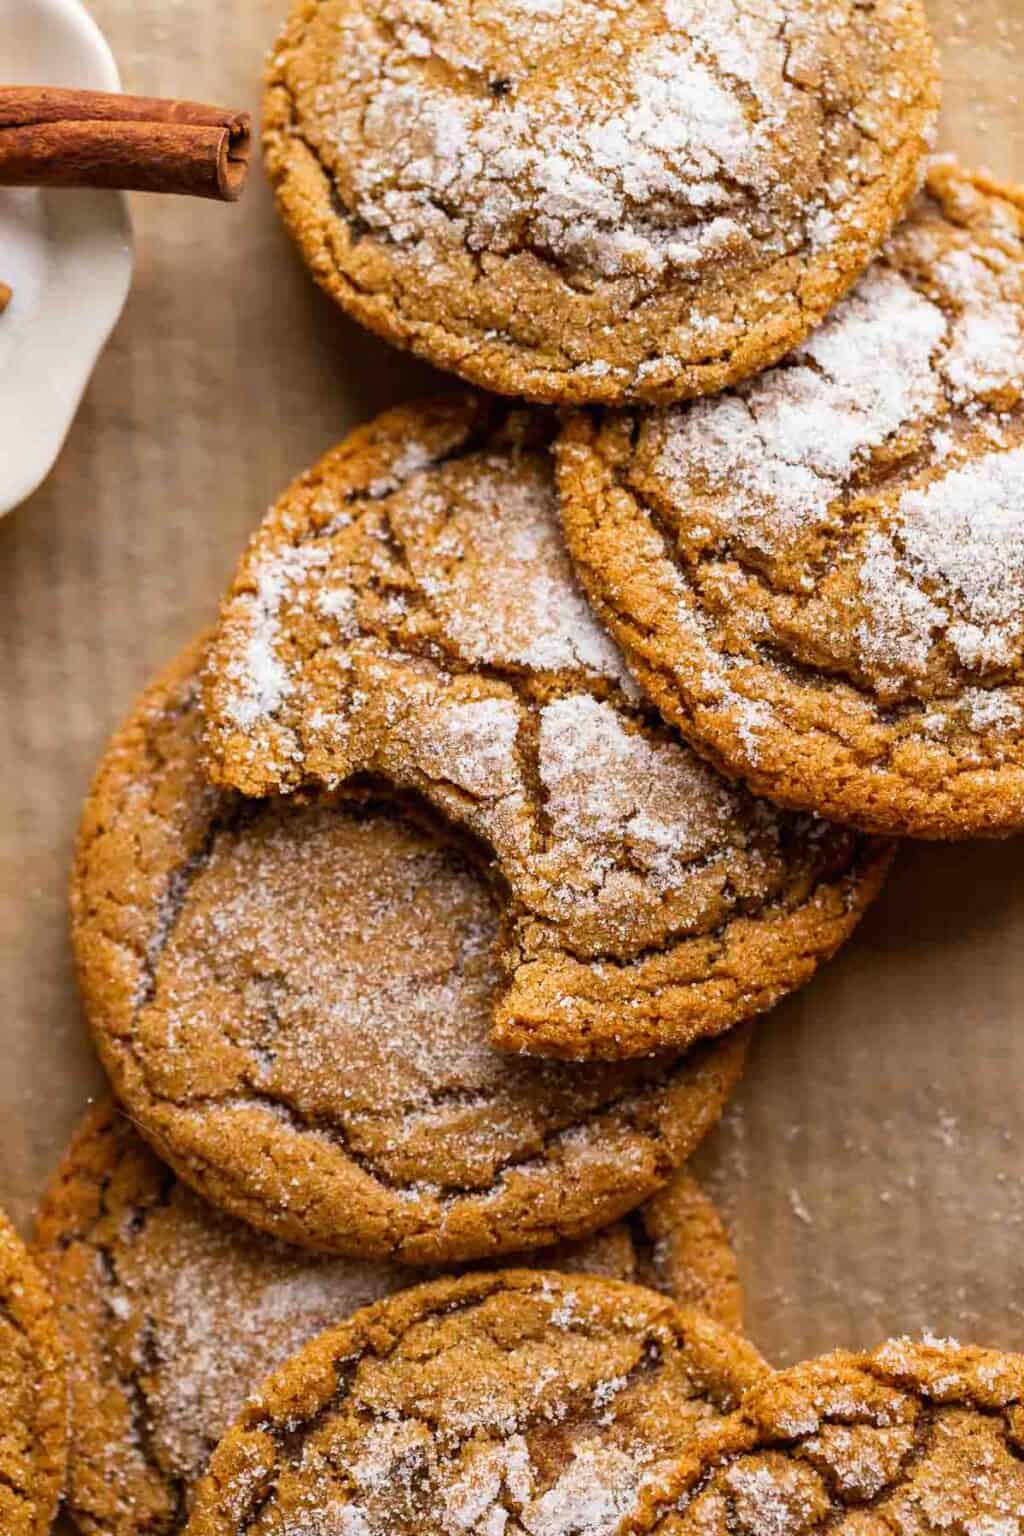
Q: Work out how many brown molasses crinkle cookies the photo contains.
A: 8